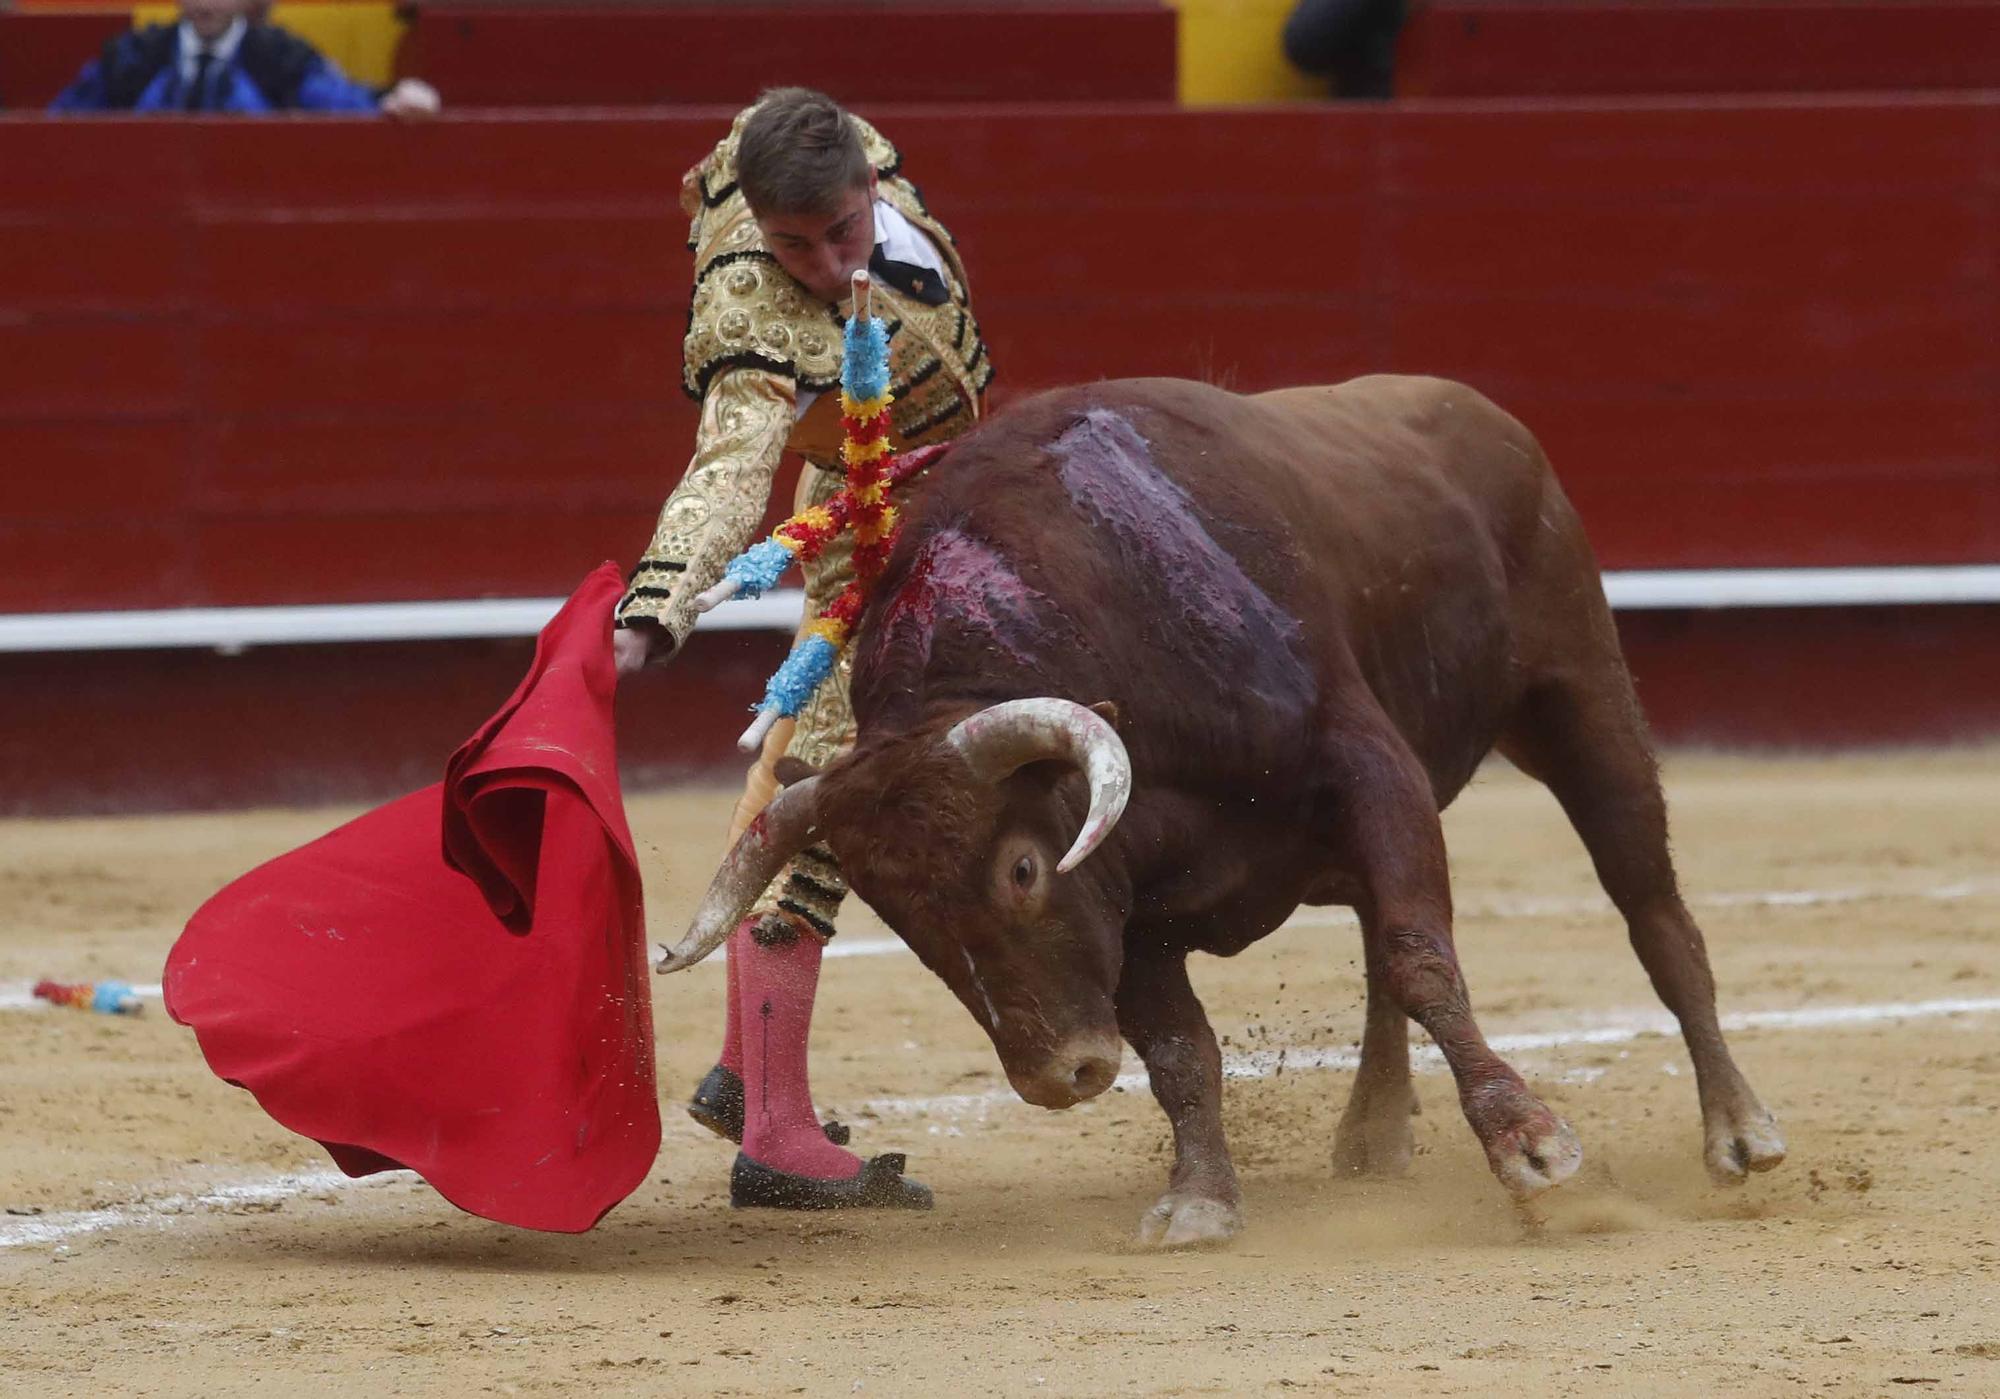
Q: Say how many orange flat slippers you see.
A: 0